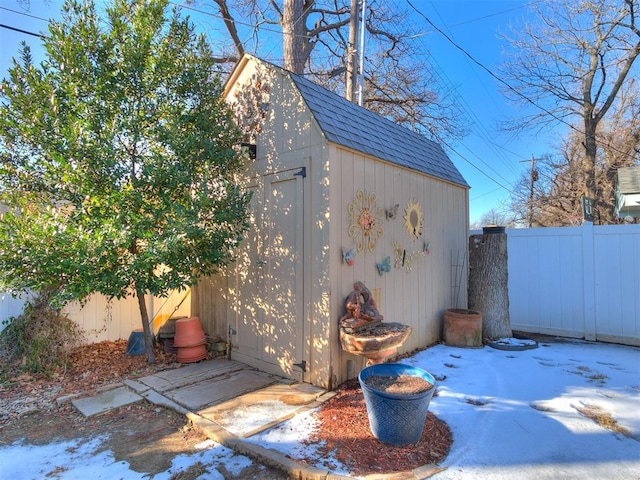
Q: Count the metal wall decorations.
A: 7